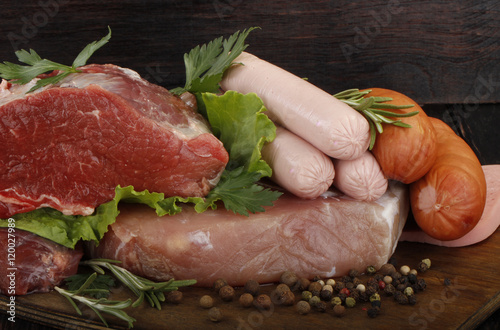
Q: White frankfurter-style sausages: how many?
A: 3